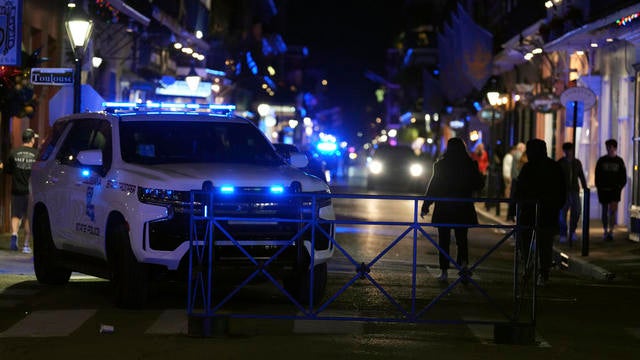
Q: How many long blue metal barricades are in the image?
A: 1